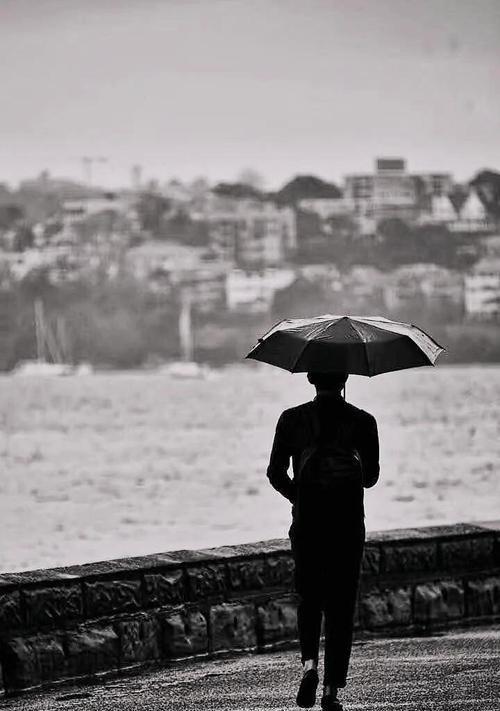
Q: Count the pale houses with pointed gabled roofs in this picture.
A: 2